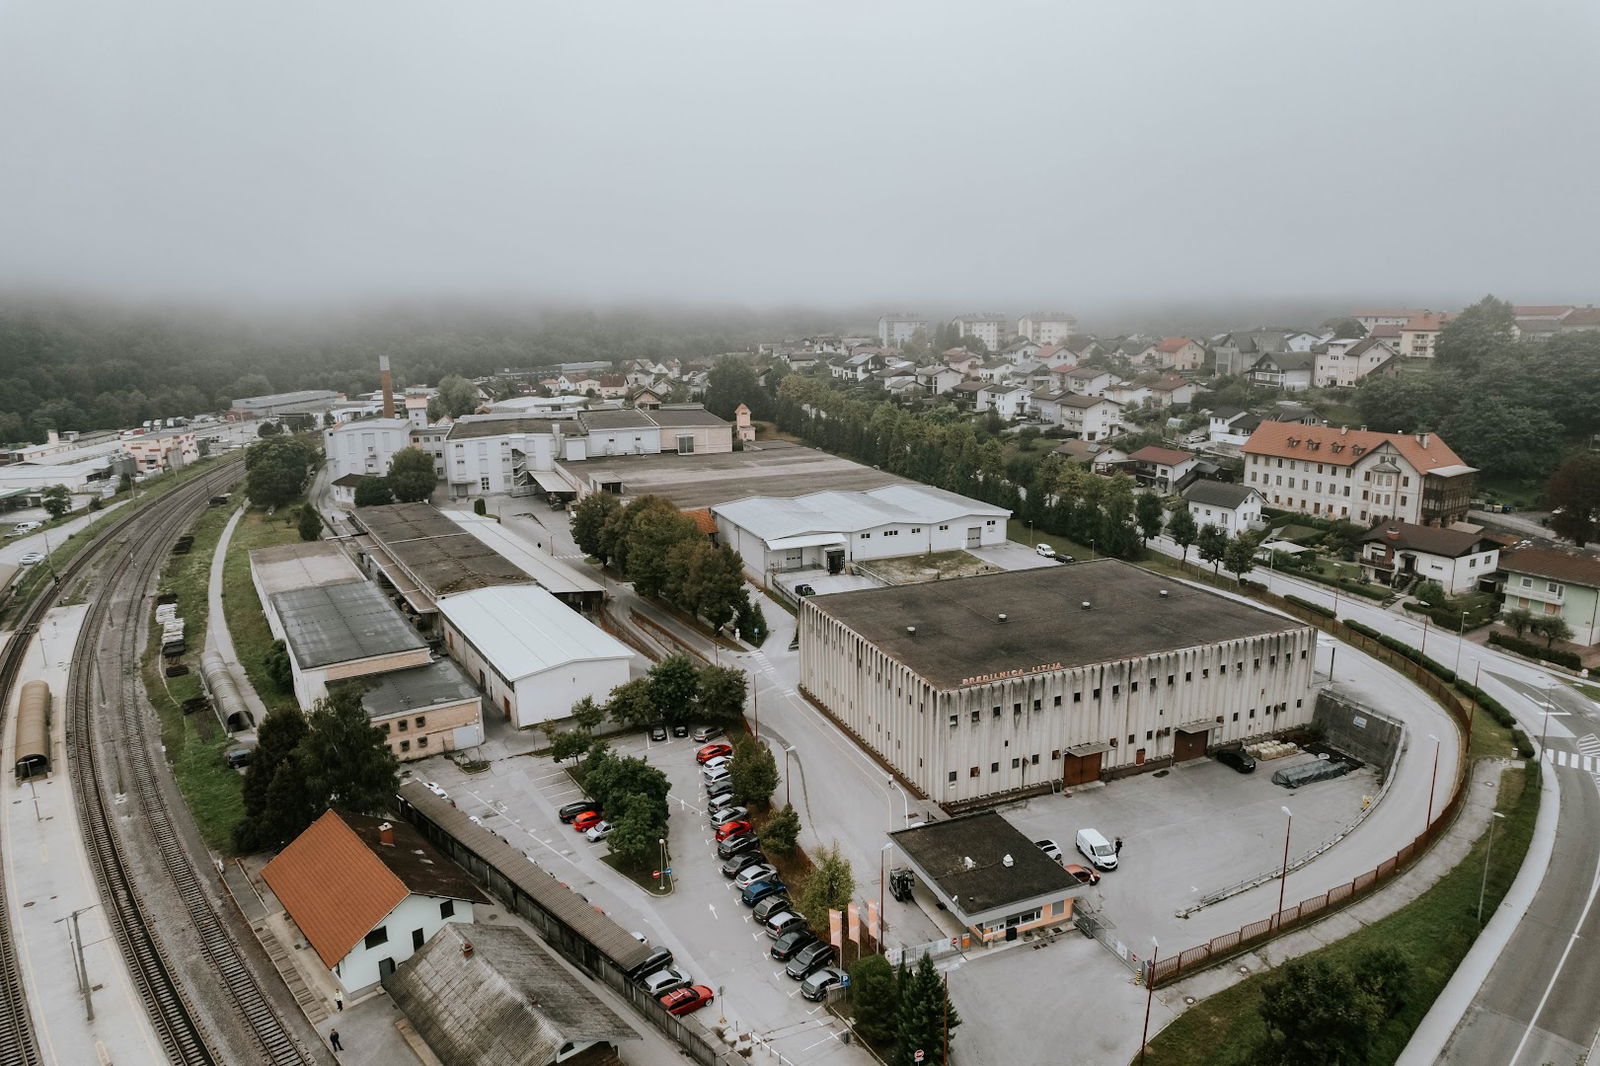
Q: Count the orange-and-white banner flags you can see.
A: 3